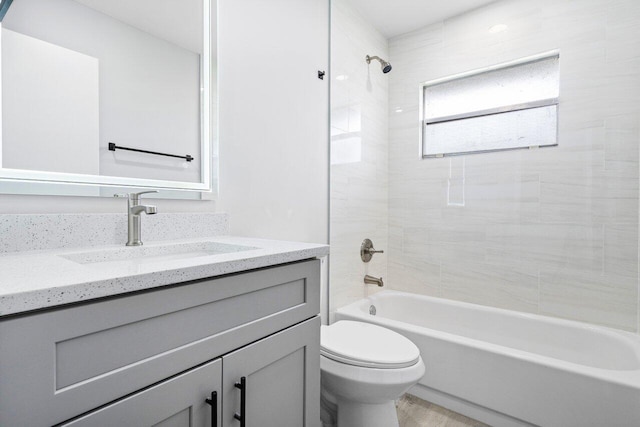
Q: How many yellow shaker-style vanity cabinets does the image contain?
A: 0